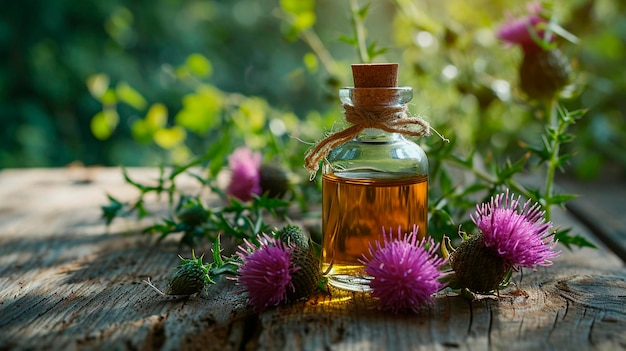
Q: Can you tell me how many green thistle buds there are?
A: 3